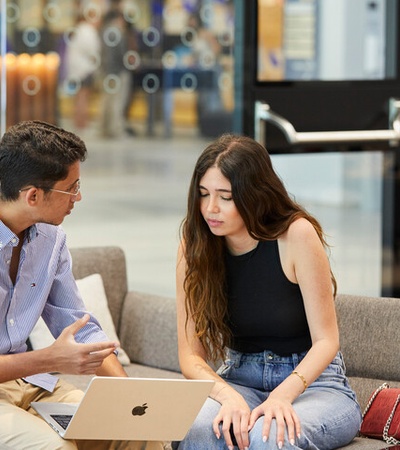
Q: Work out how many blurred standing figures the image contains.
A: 2